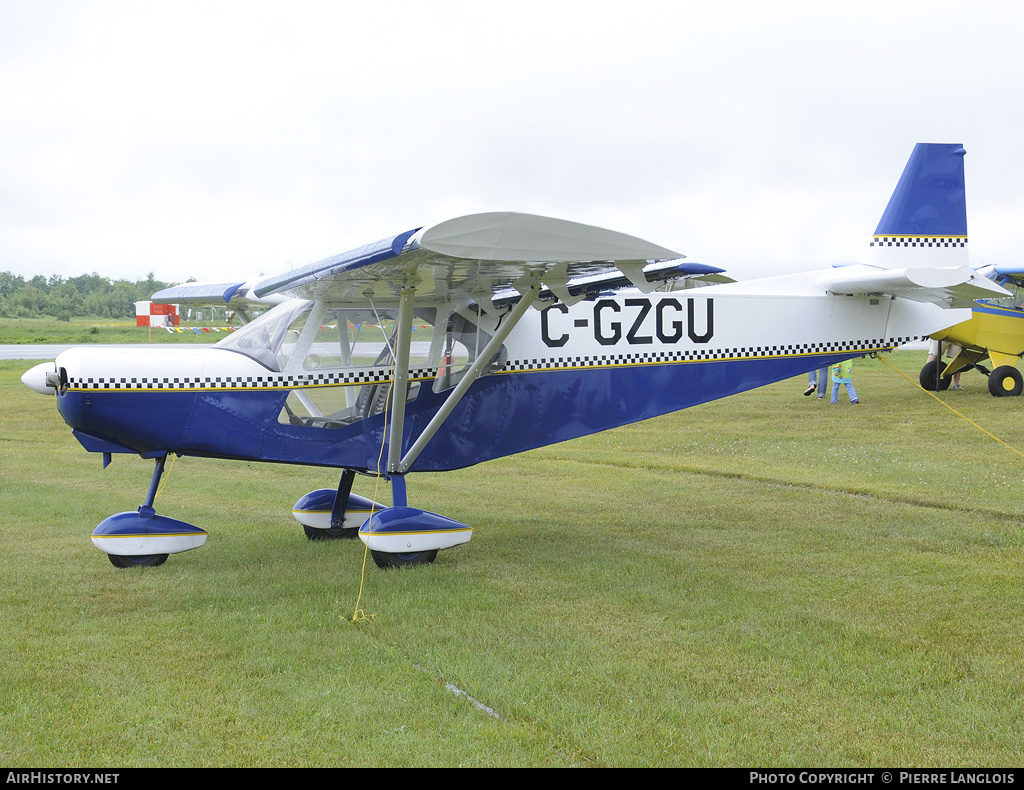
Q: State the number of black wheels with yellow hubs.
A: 1